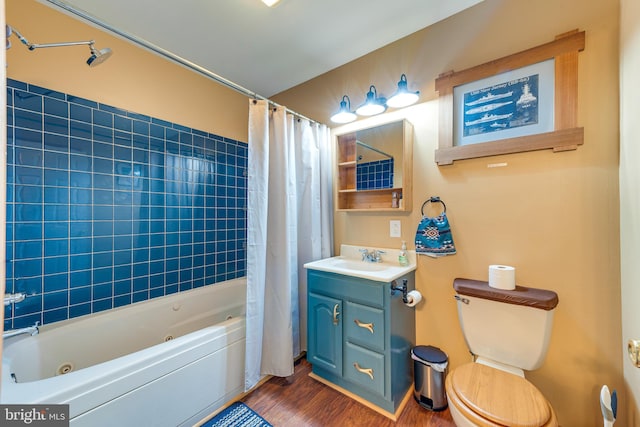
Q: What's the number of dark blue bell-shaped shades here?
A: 3